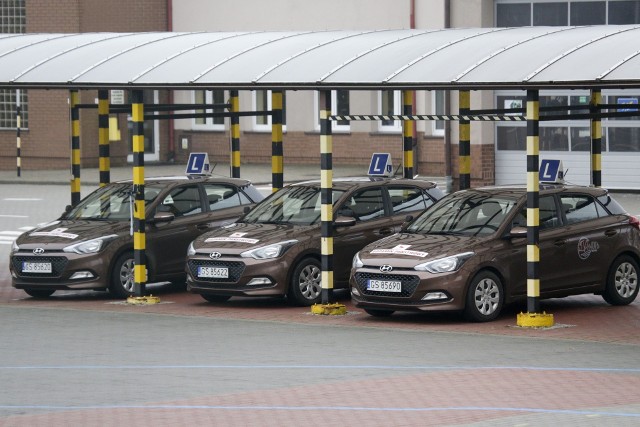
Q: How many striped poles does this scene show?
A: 11